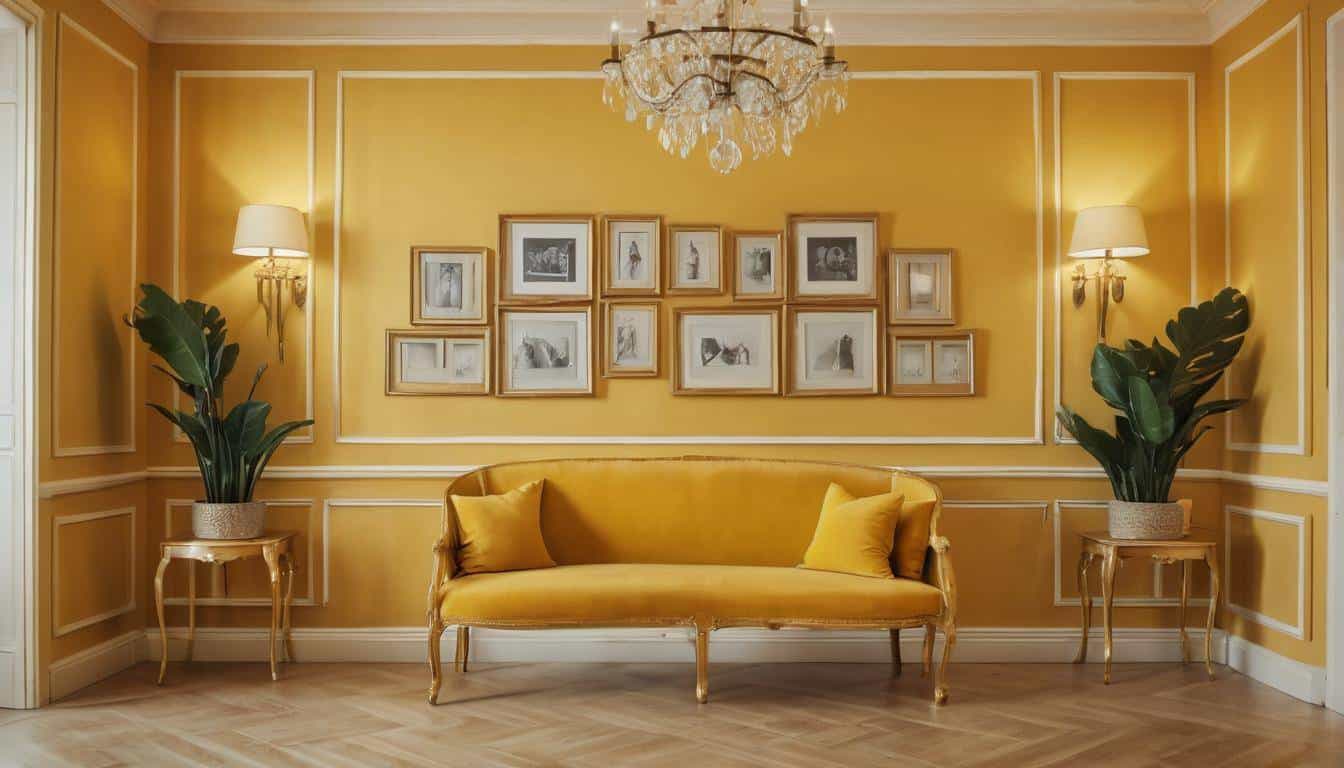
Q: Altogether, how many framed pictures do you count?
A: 13